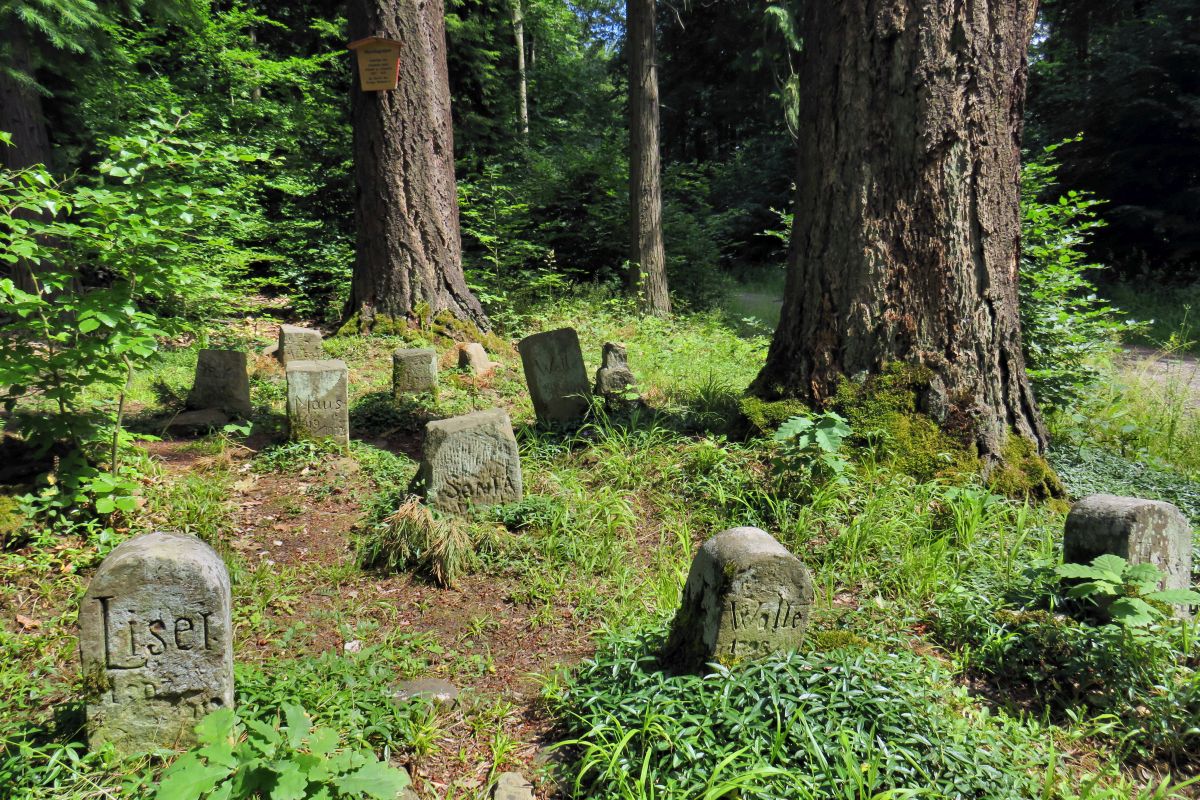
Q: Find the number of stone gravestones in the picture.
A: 11